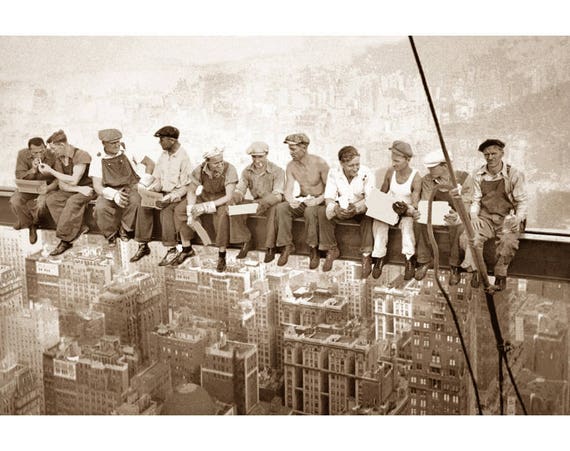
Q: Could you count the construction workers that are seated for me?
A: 11